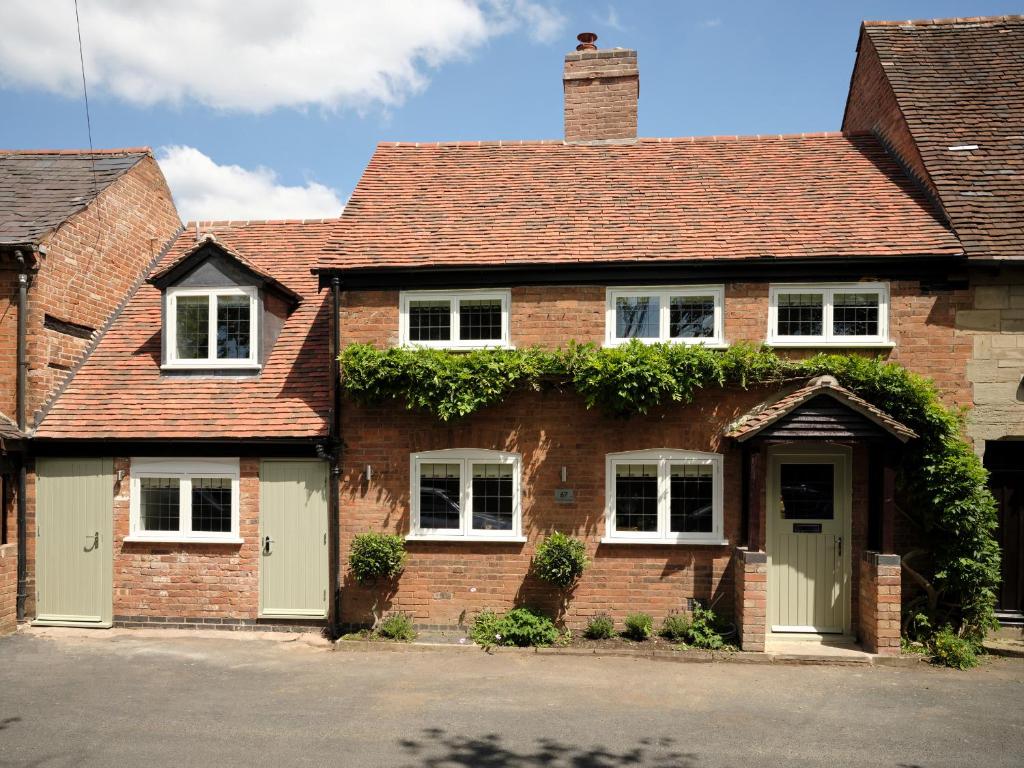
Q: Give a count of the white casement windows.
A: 7